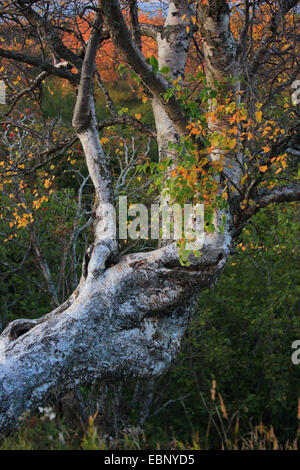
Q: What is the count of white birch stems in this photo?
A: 3